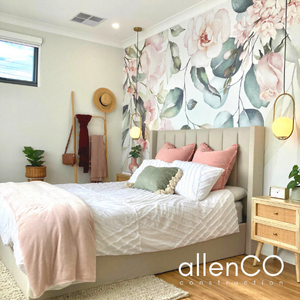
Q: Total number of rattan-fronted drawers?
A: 2